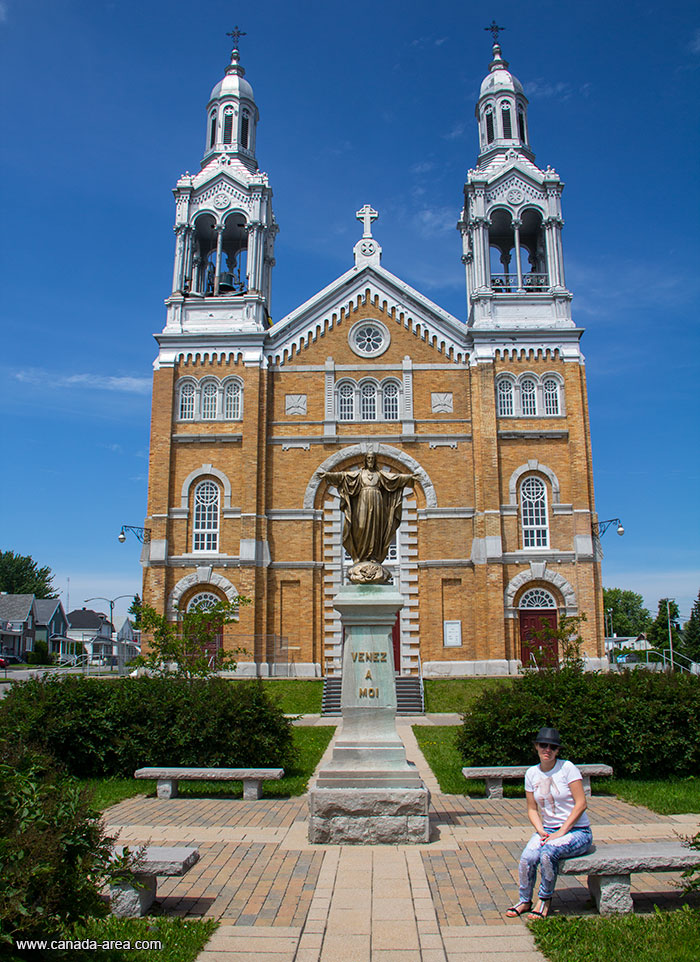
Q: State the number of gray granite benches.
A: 4